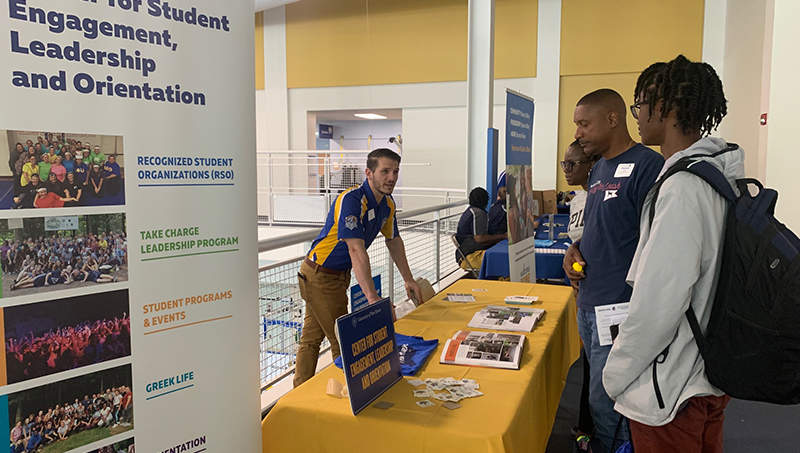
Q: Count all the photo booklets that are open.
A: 2